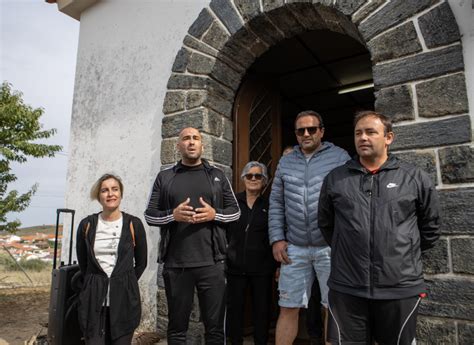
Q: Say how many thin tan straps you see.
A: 2